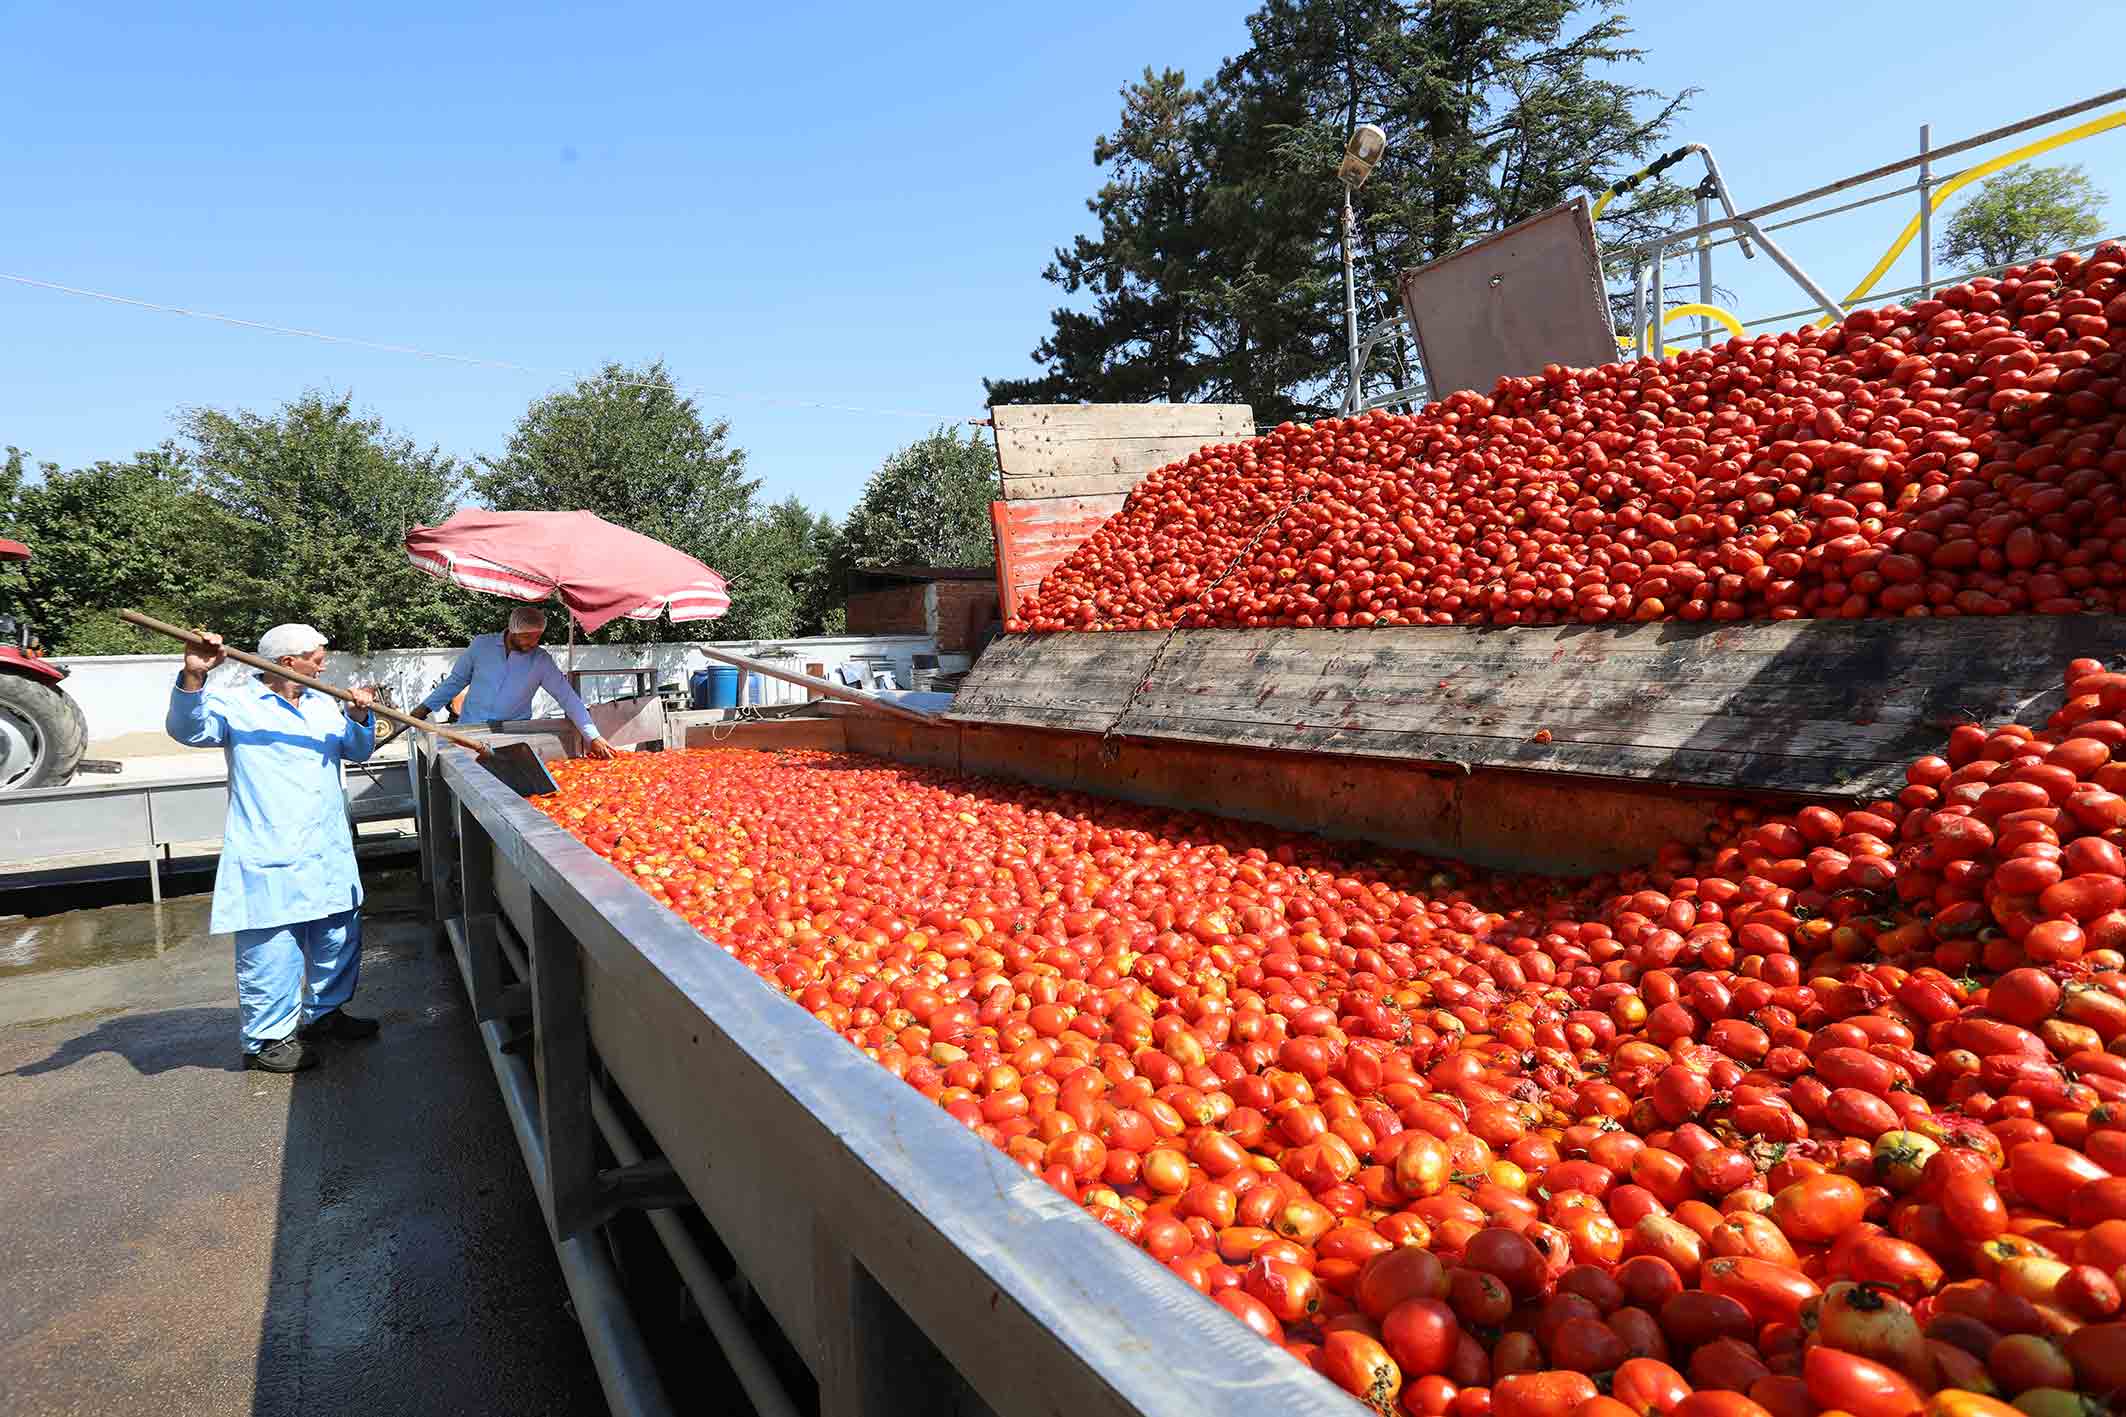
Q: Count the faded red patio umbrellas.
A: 1